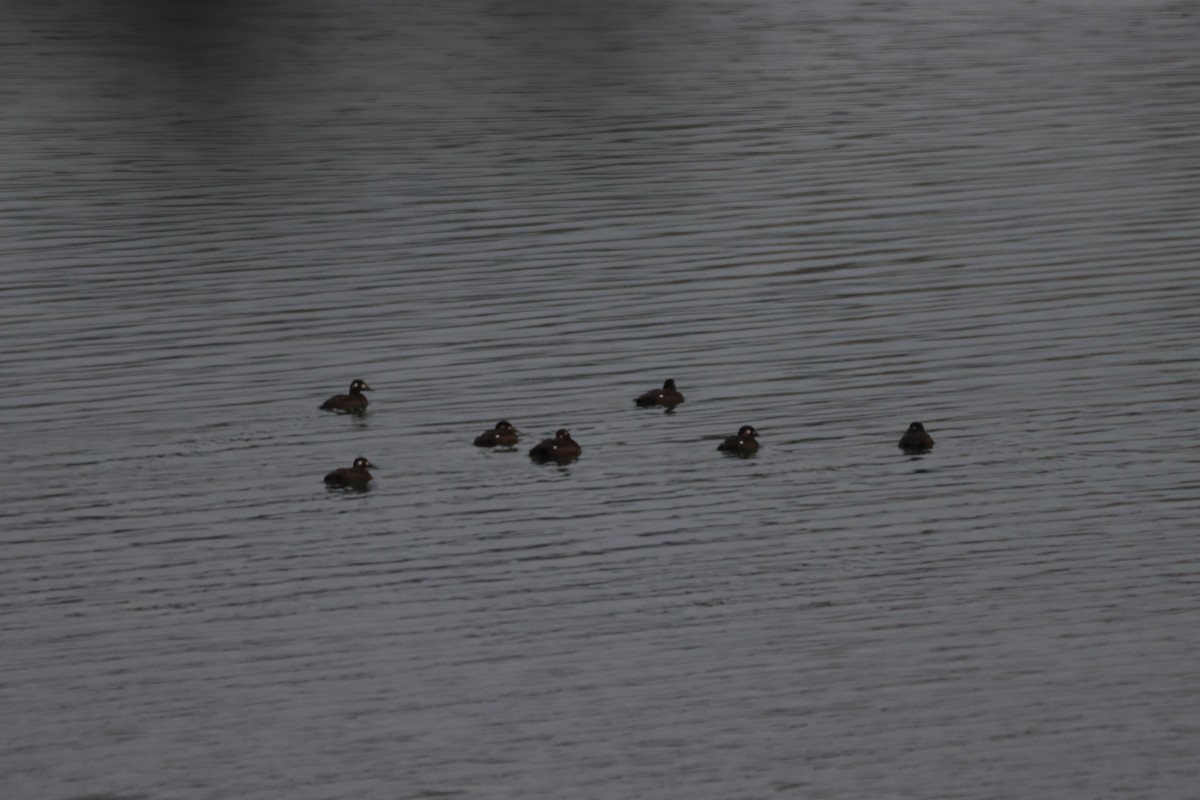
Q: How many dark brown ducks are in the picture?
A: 7